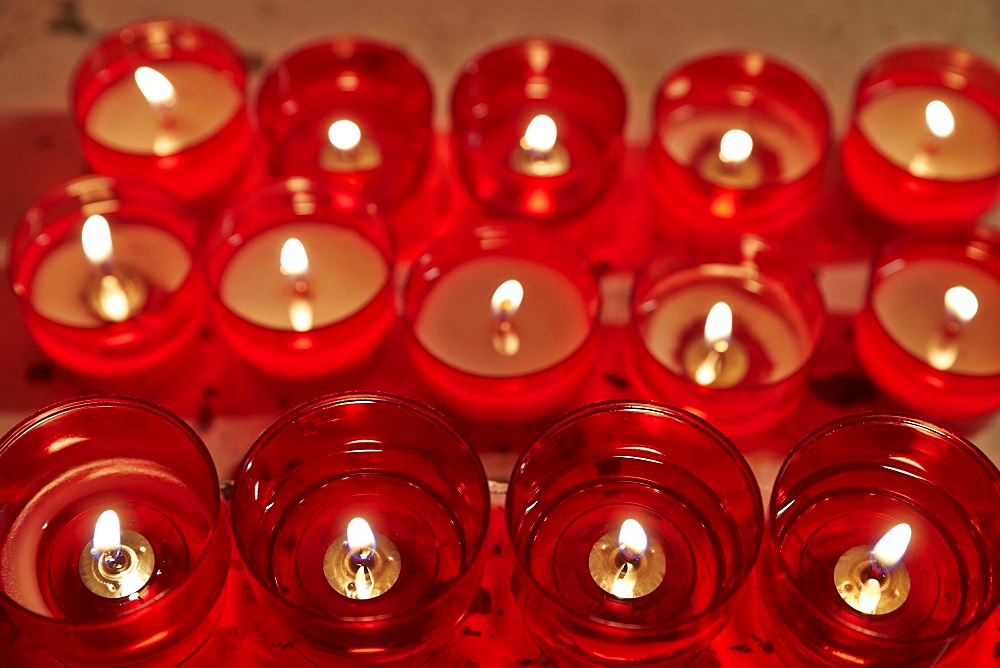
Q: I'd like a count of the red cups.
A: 14